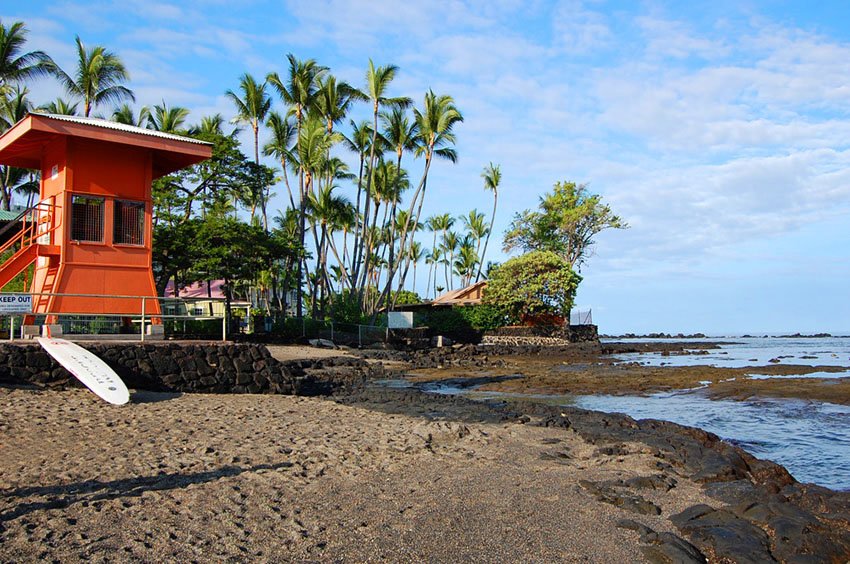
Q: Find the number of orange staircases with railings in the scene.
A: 1